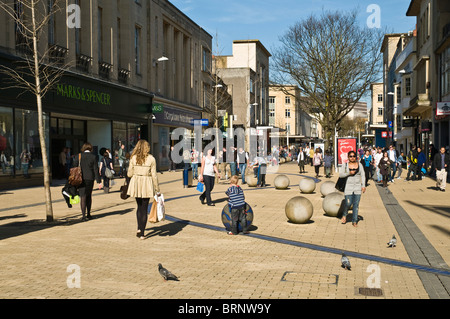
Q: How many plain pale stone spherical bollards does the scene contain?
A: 6